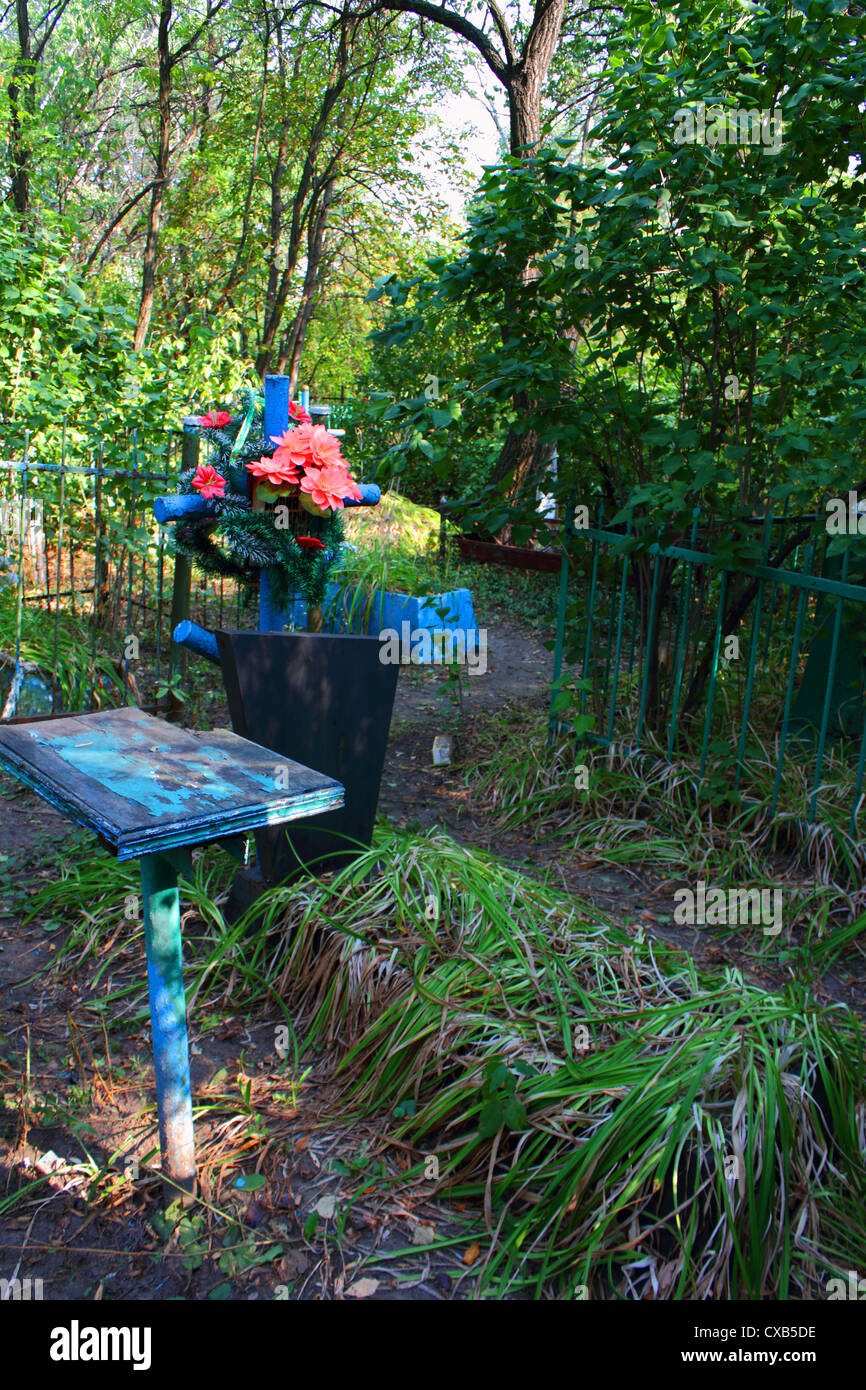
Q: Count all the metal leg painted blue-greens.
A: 1